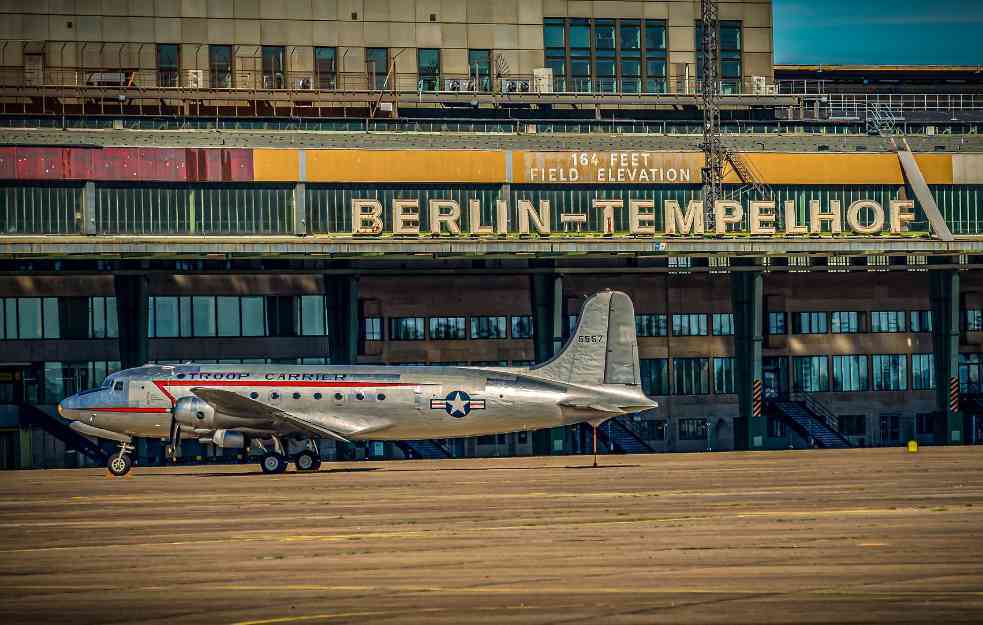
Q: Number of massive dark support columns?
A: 5